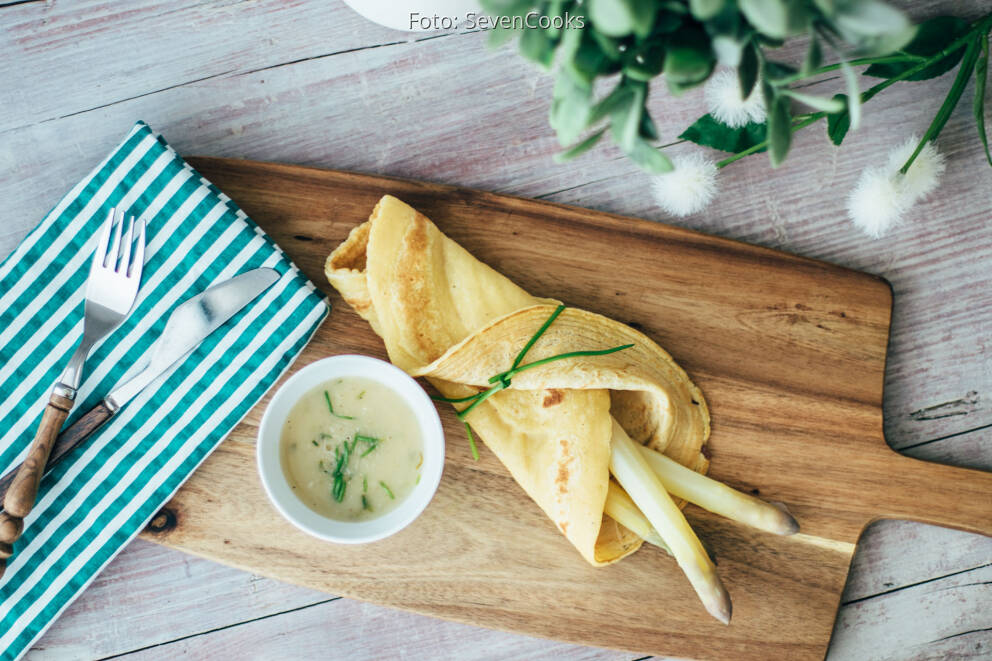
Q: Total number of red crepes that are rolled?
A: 0